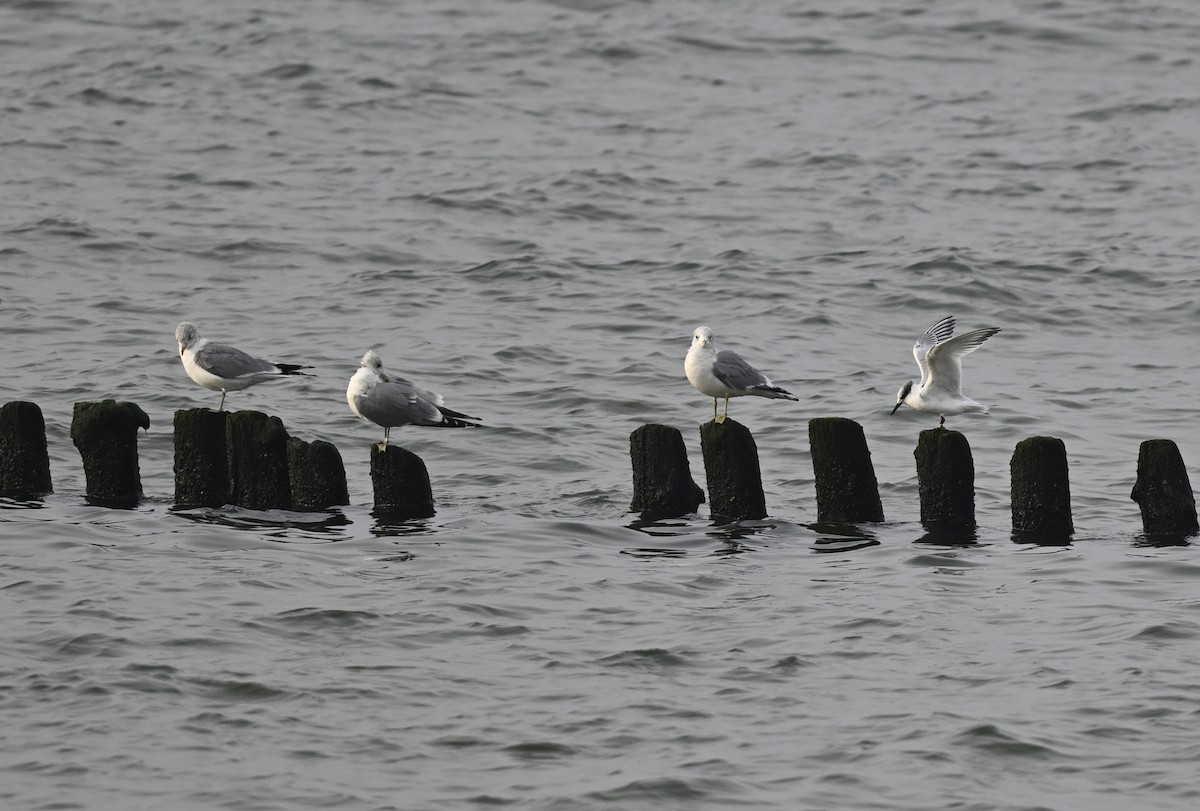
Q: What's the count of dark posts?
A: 12